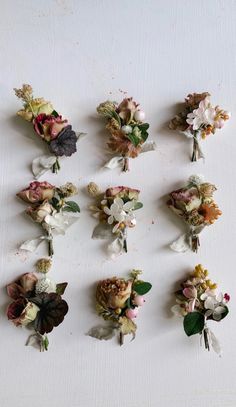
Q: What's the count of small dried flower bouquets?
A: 9